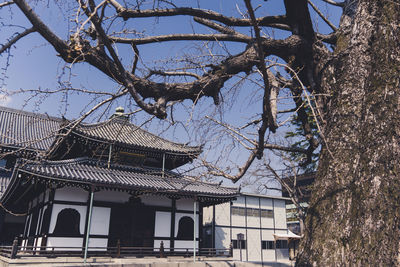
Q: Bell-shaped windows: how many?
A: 2